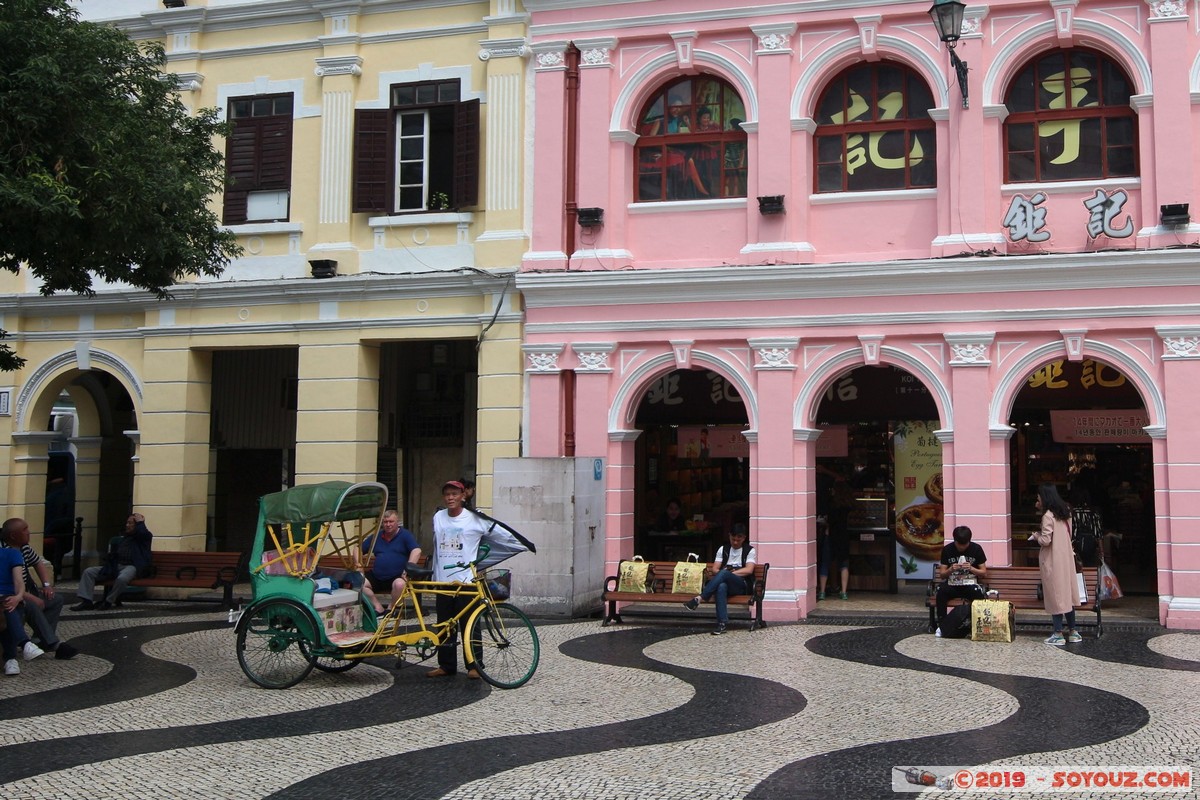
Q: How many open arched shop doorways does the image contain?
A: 3